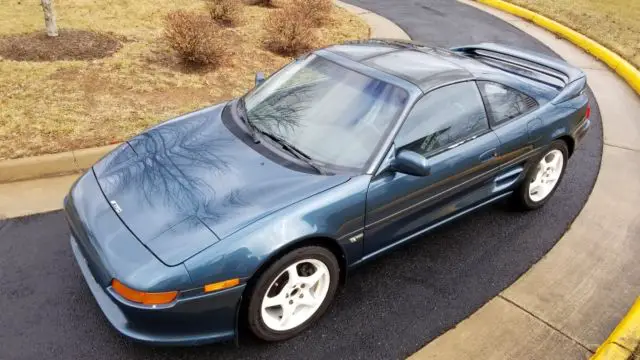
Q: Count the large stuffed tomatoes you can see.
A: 0